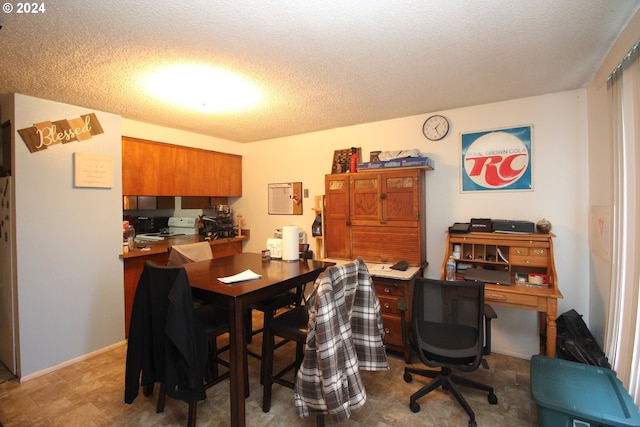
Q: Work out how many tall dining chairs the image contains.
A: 4